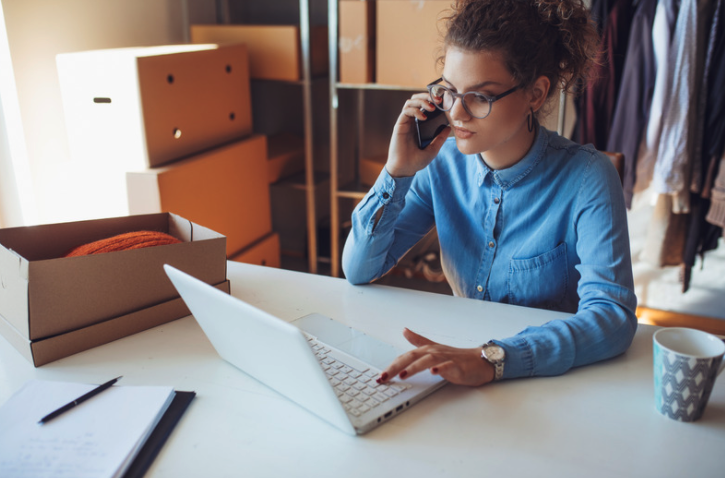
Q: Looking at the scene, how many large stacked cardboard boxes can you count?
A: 3